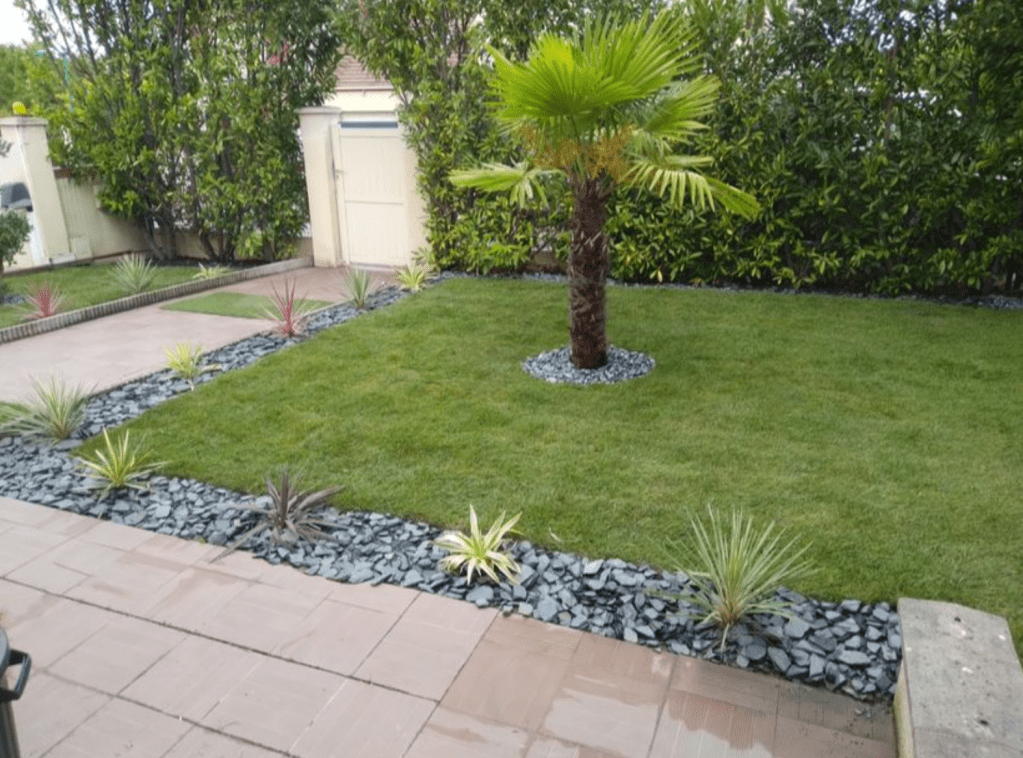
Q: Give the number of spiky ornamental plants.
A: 12